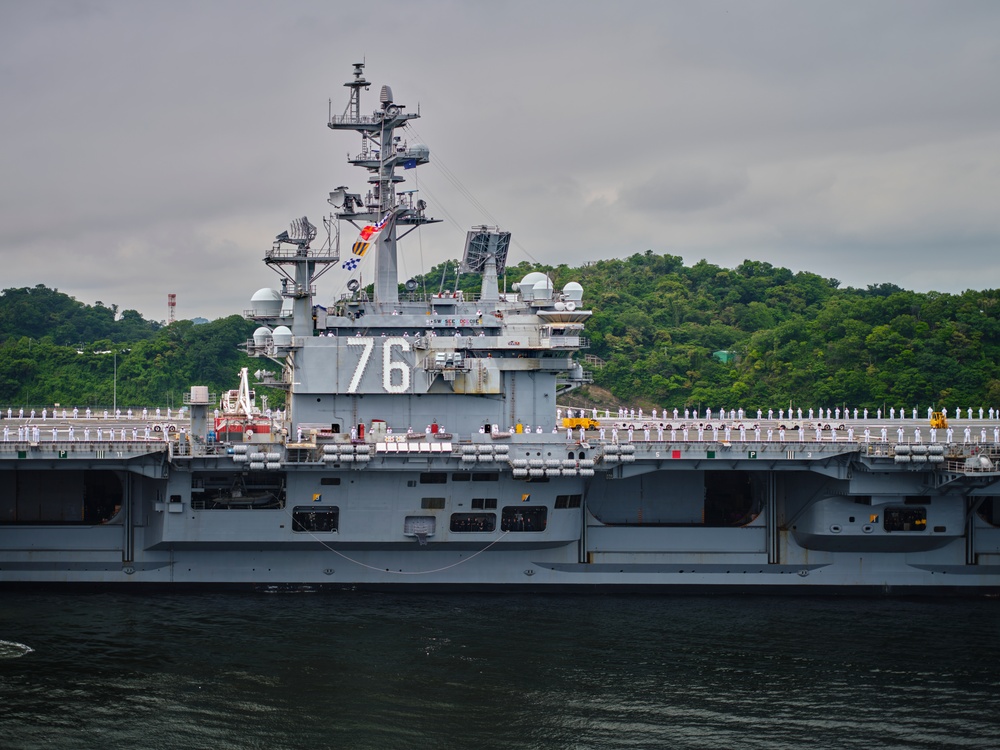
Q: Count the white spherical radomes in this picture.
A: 6